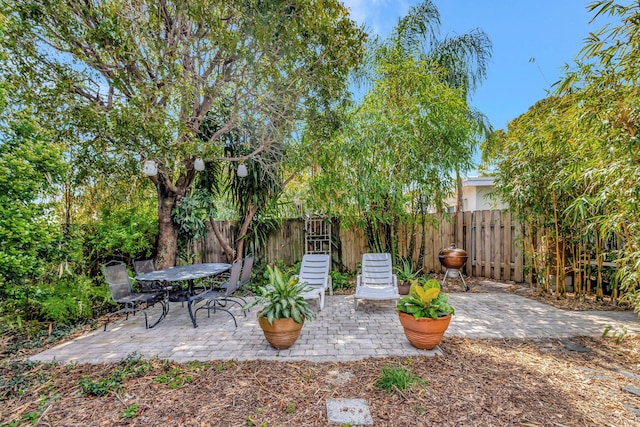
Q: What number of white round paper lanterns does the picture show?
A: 3